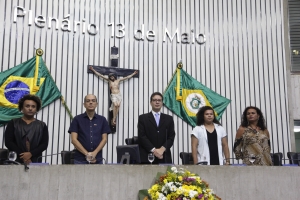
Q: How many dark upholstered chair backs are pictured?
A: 6